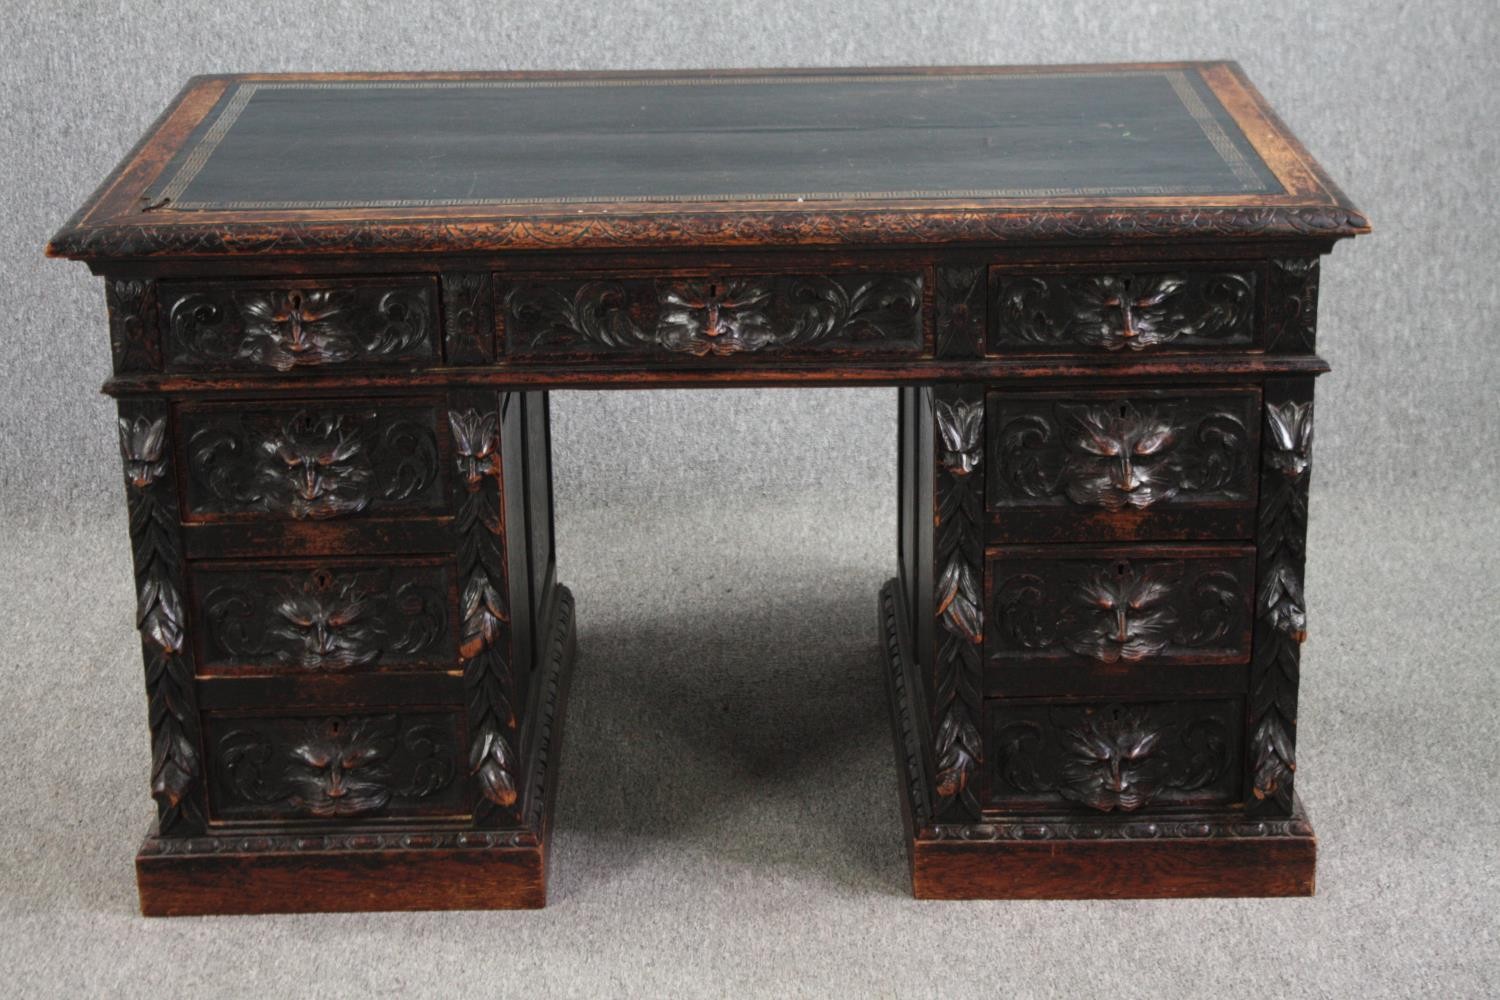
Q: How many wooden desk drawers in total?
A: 9